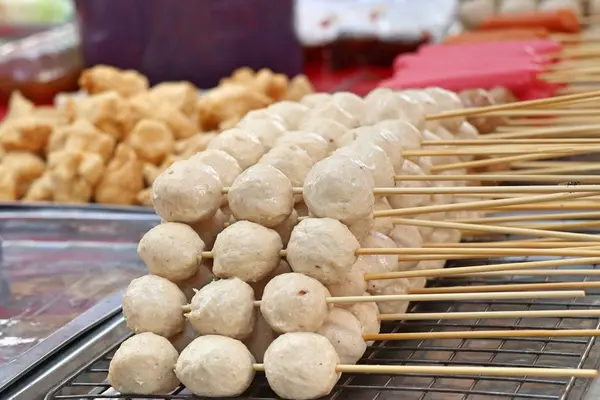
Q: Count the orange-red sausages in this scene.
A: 2